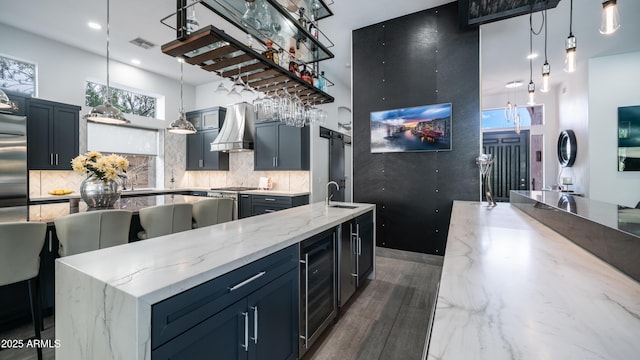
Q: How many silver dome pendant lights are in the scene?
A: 3